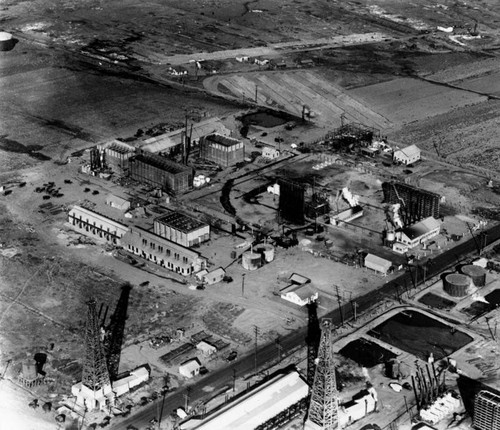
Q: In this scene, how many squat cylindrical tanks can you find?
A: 5